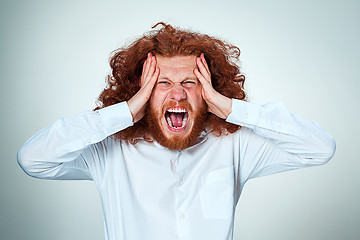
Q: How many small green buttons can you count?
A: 0